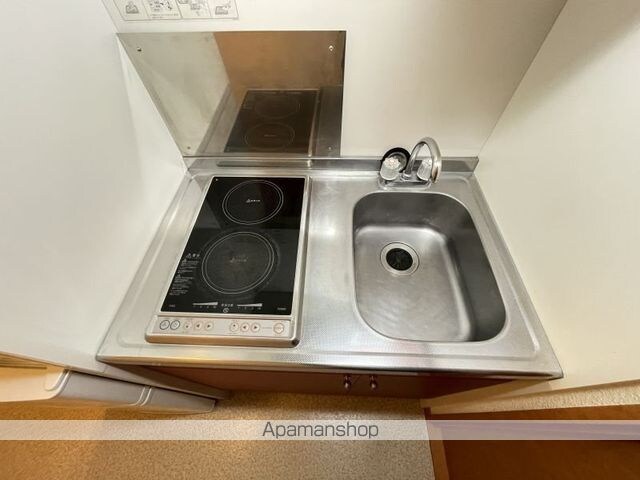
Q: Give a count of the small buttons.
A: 9